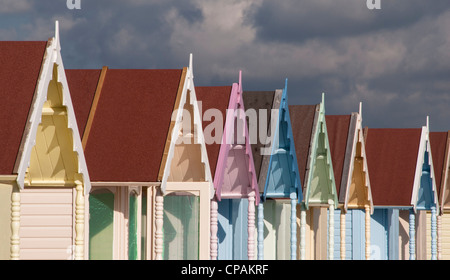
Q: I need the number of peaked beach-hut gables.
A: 7